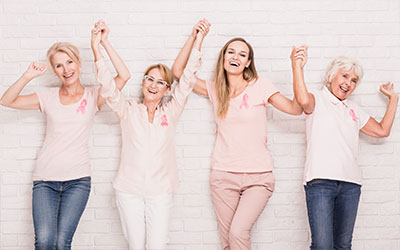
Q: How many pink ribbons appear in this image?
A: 4